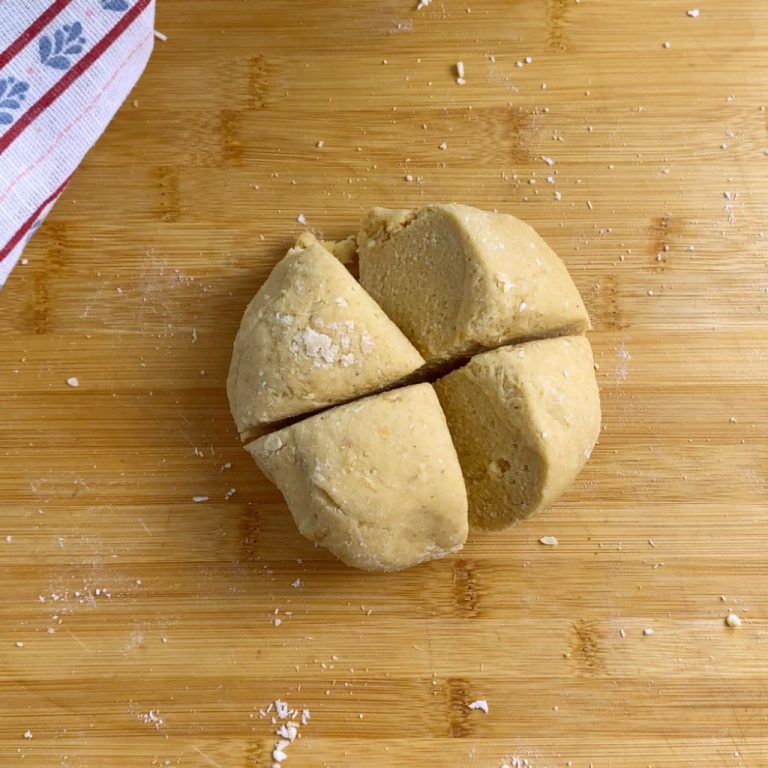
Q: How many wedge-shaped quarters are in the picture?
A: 4